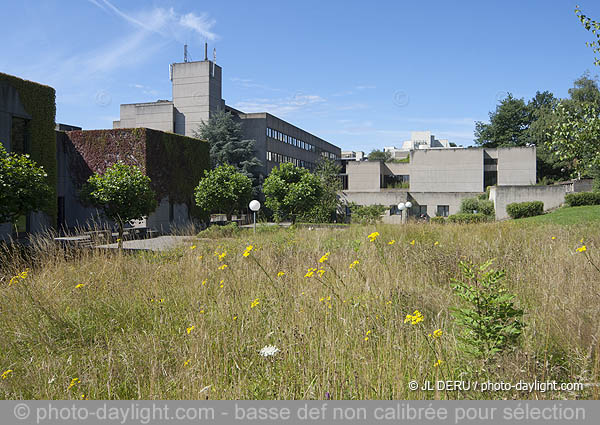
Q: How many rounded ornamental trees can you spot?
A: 4